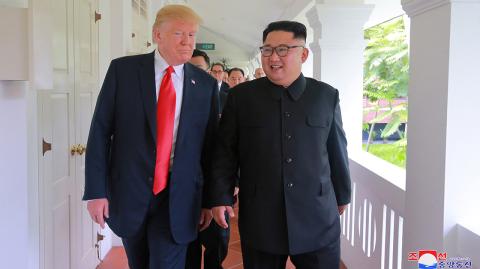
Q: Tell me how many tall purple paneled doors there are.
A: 0